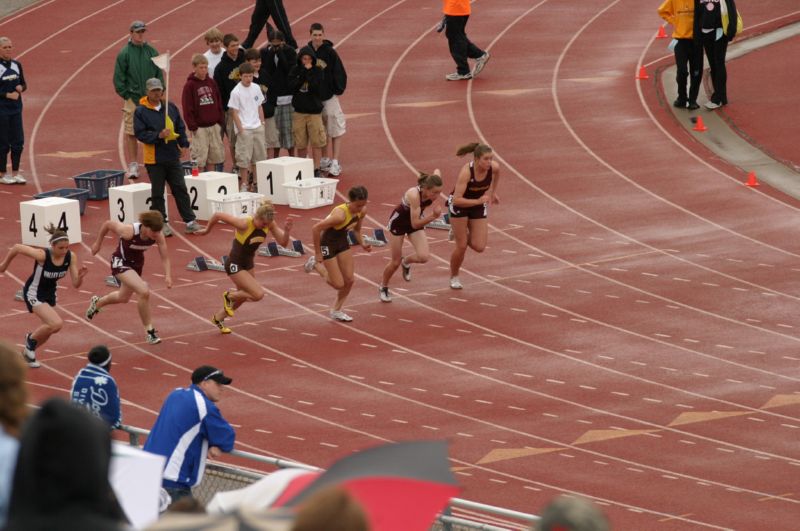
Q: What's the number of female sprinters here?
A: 6